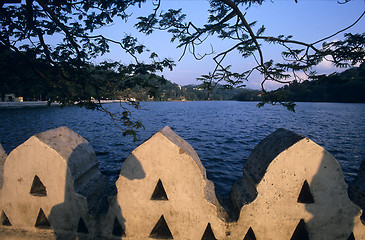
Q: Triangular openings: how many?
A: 12